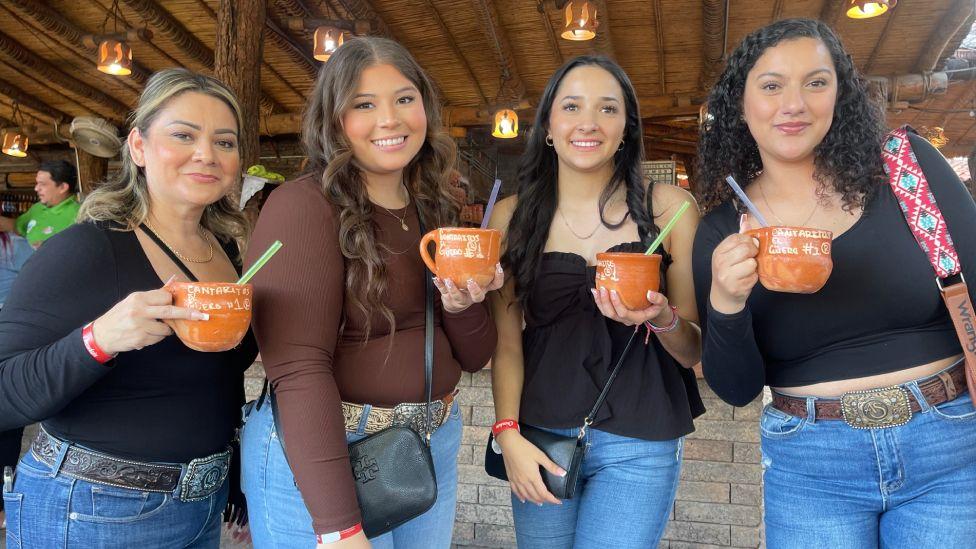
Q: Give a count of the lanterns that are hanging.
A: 6